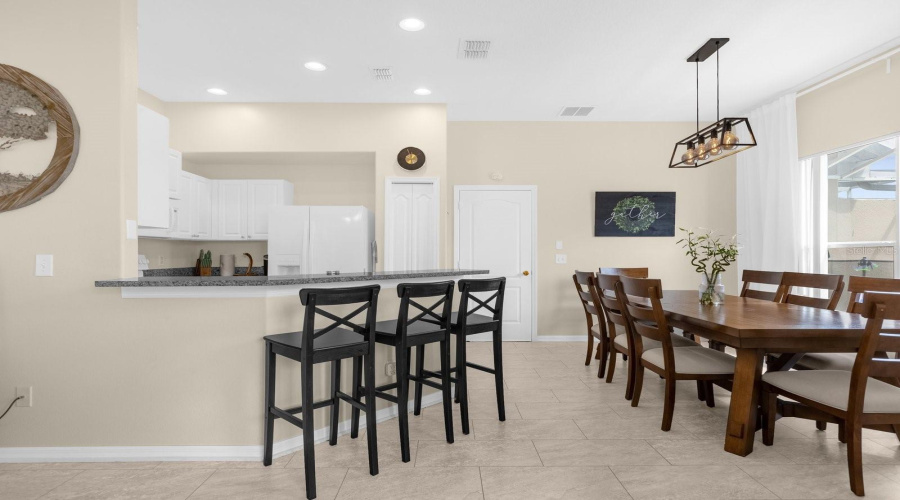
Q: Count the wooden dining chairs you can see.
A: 8